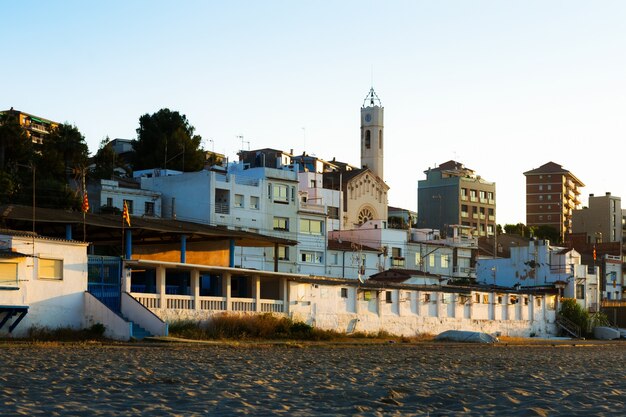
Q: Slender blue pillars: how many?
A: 4